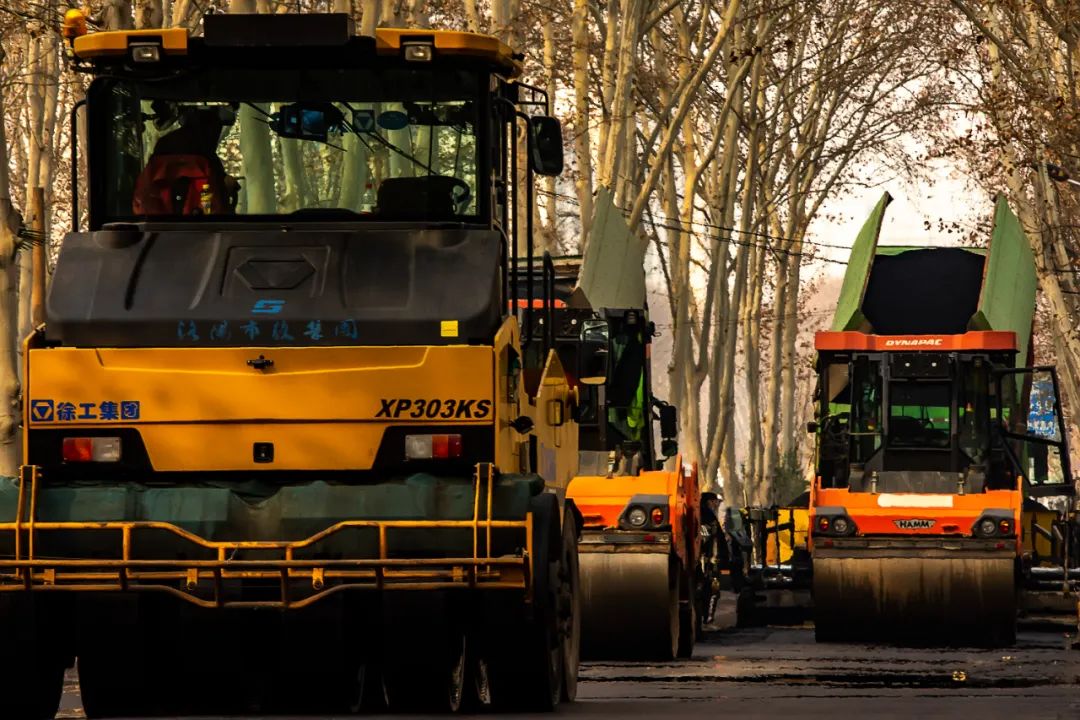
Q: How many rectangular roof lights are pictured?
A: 2